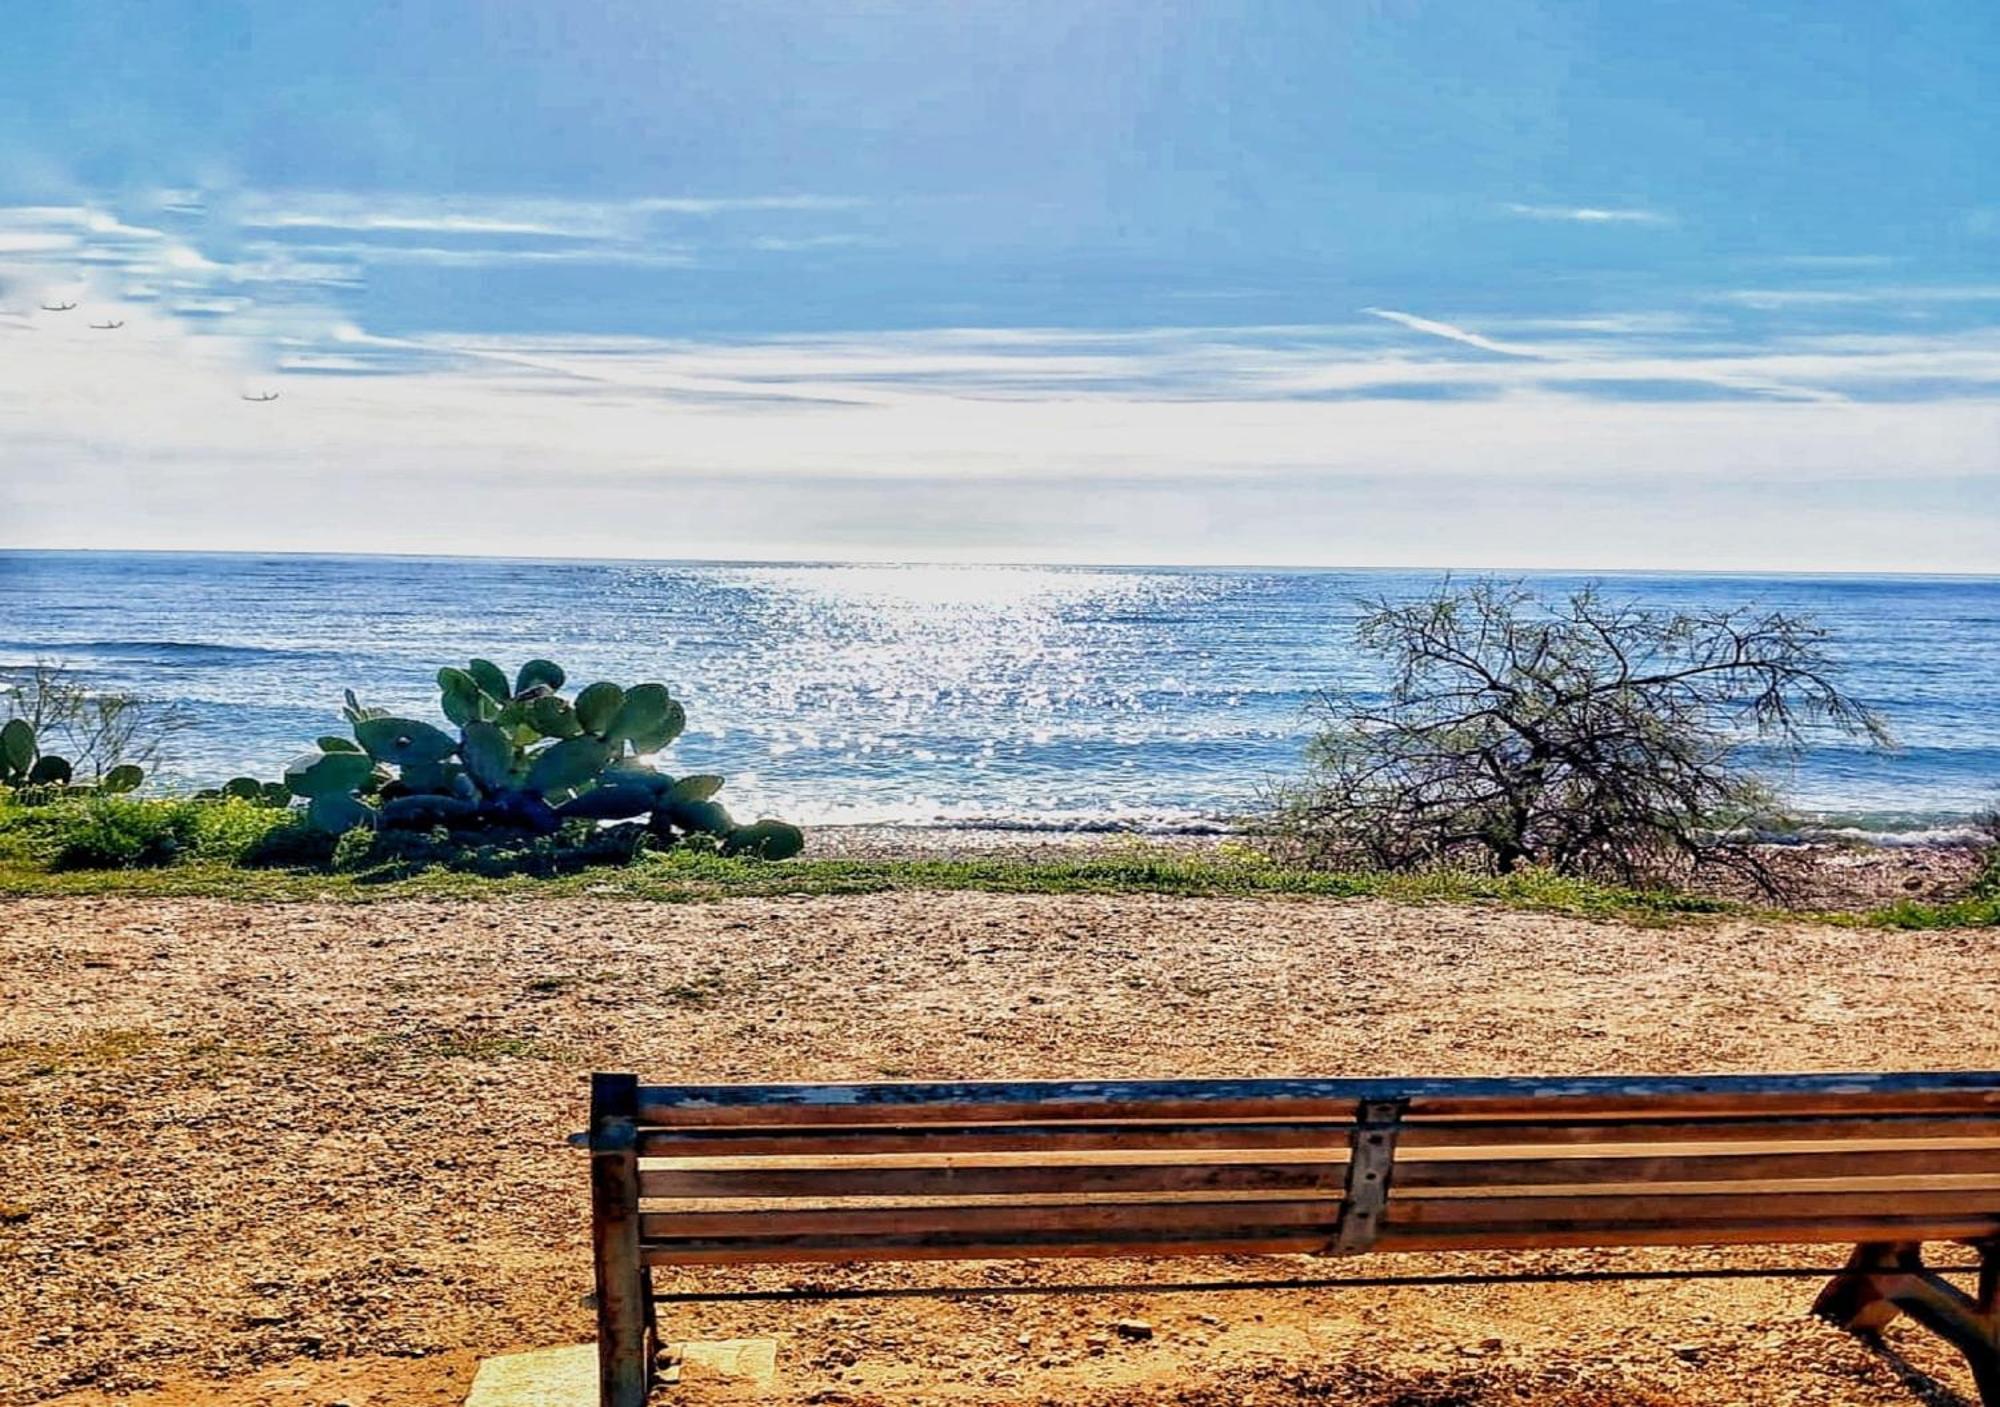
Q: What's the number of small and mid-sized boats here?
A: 0